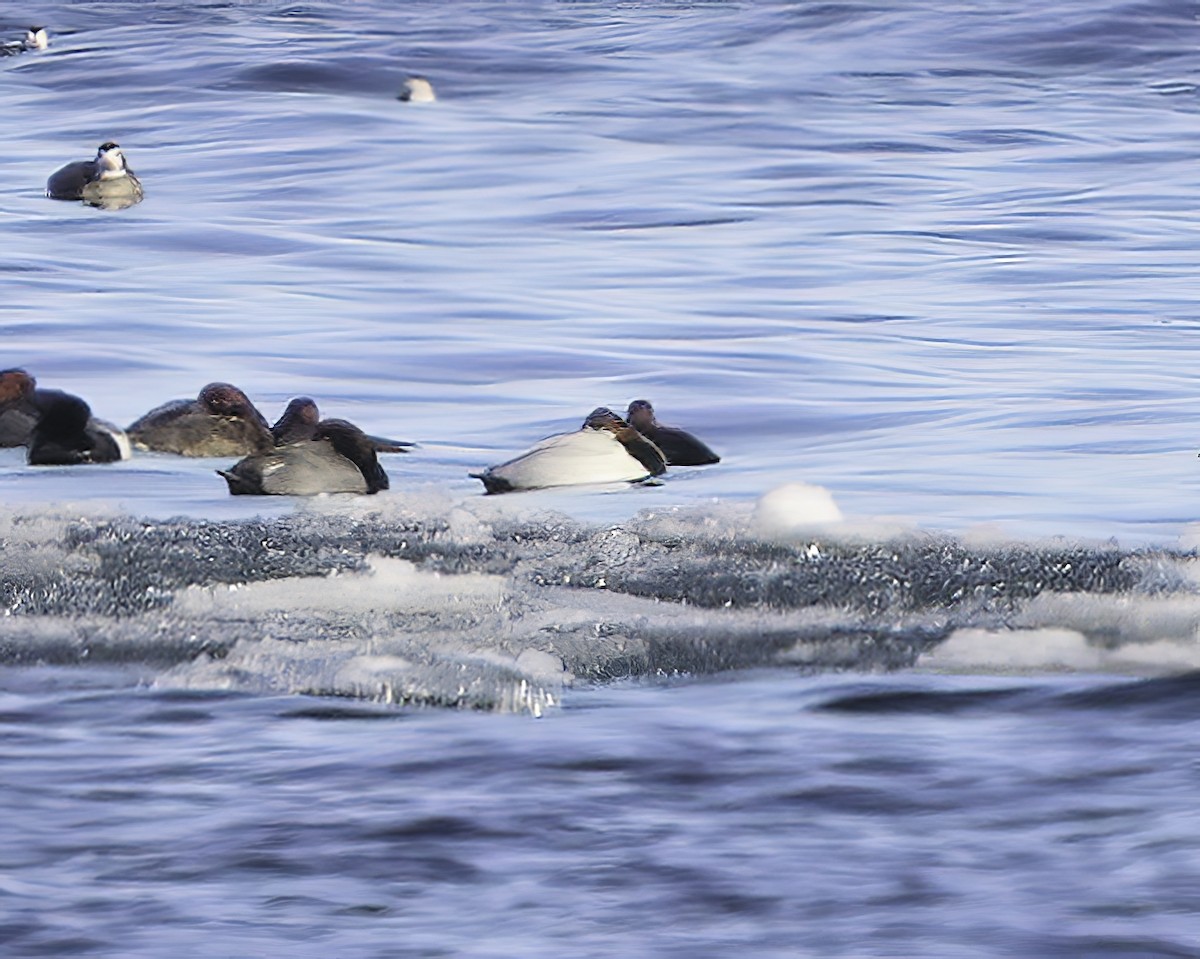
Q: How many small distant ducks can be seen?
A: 3